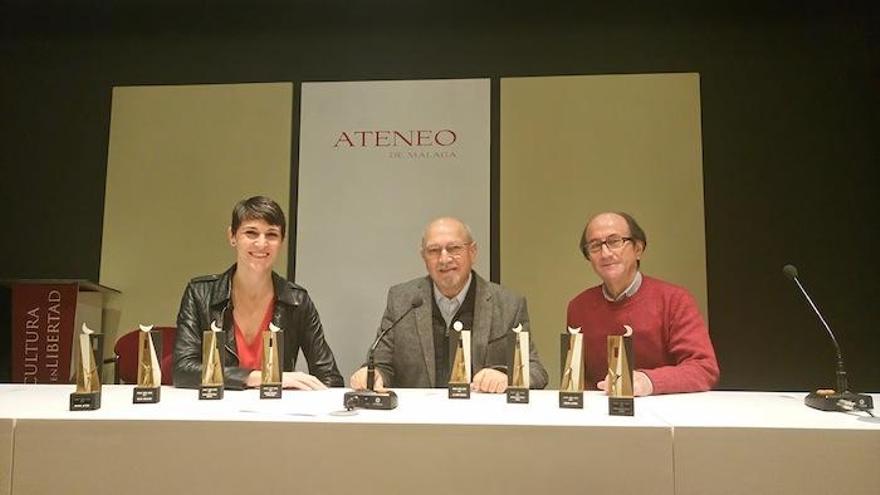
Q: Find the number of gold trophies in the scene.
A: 8